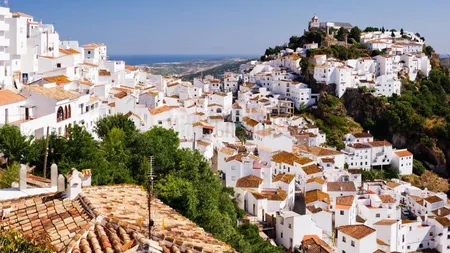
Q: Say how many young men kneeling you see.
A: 0